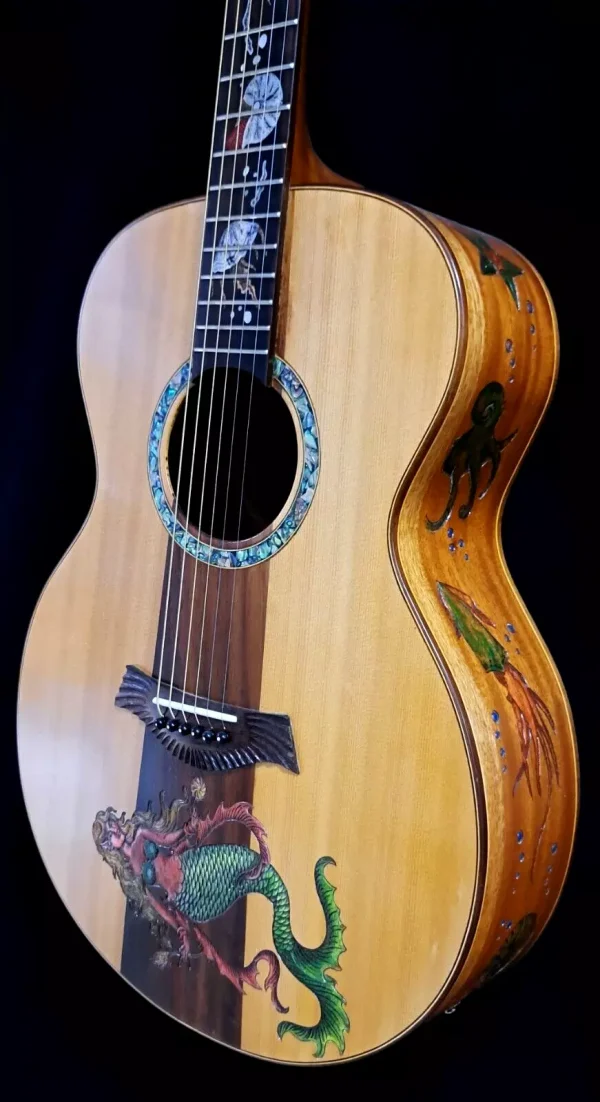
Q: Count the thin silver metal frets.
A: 11